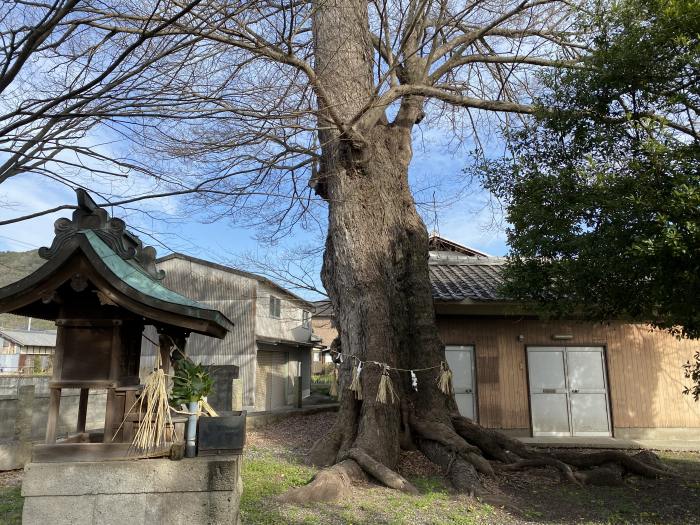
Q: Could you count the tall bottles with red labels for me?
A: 0